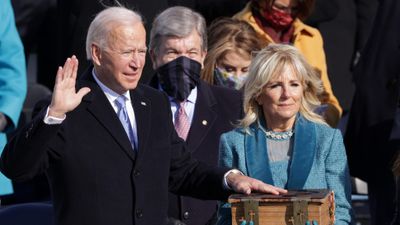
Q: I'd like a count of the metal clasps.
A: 2